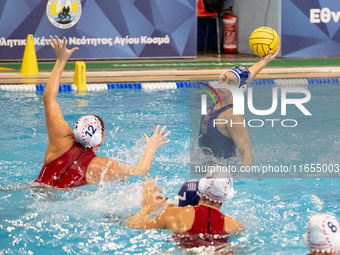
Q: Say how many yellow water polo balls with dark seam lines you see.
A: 1